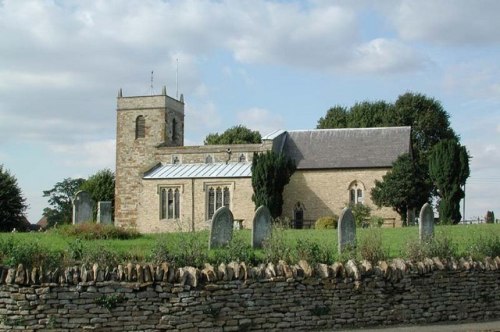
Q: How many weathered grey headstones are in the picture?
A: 6